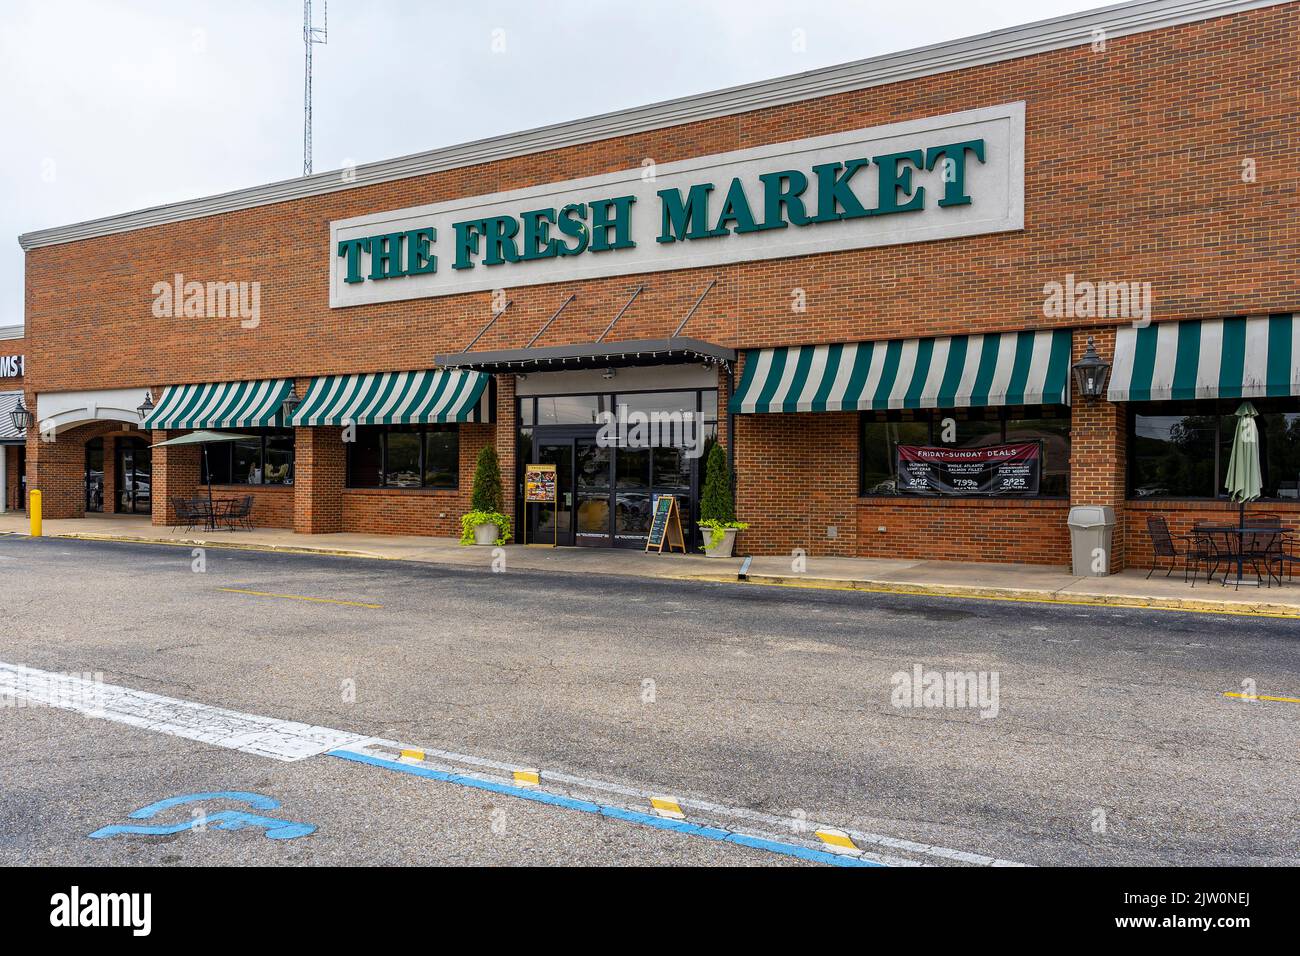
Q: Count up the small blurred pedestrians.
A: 0